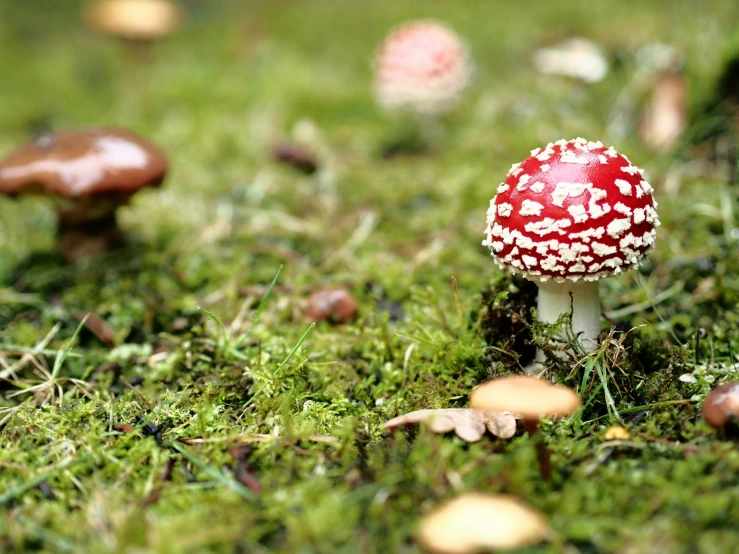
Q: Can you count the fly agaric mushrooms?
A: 2